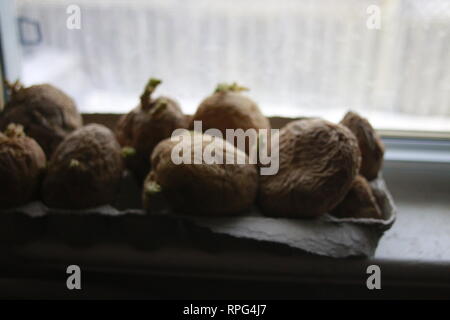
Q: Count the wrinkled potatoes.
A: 9